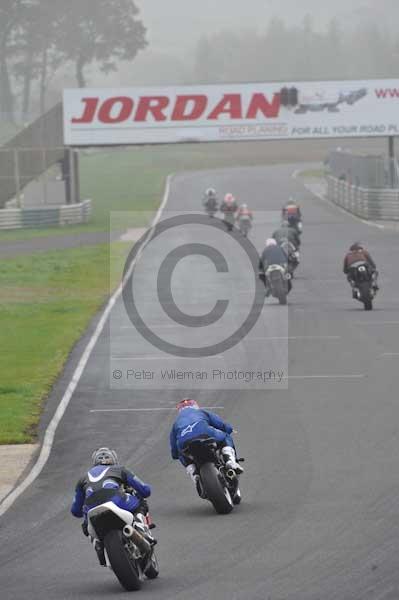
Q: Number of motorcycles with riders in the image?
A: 9